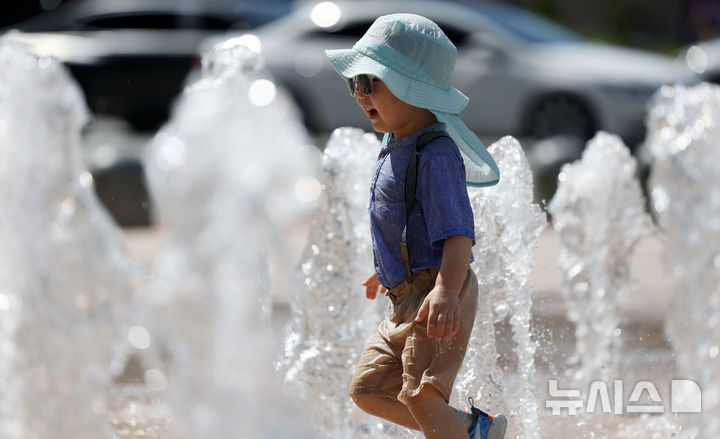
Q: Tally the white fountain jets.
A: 6